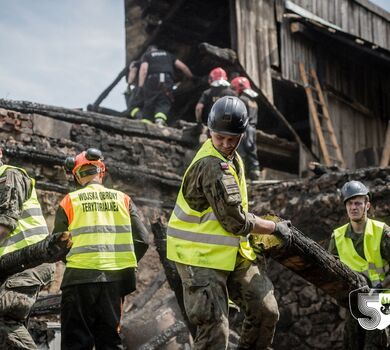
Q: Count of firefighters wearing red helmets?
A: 2